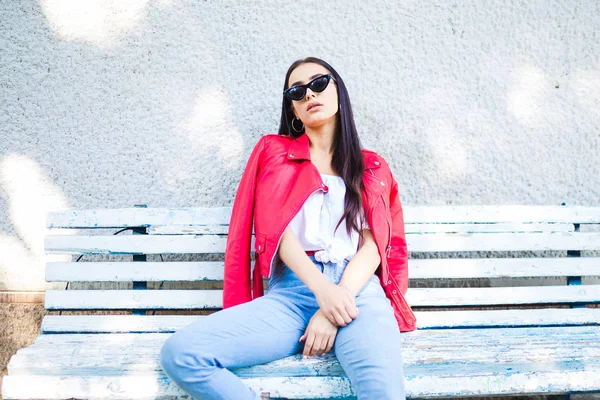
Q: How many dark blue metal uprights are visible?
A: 2